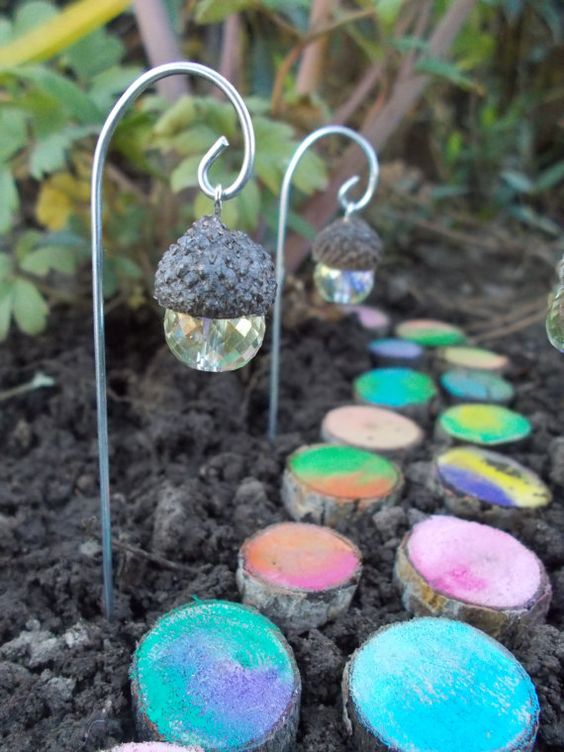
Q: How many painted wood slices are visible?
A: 15